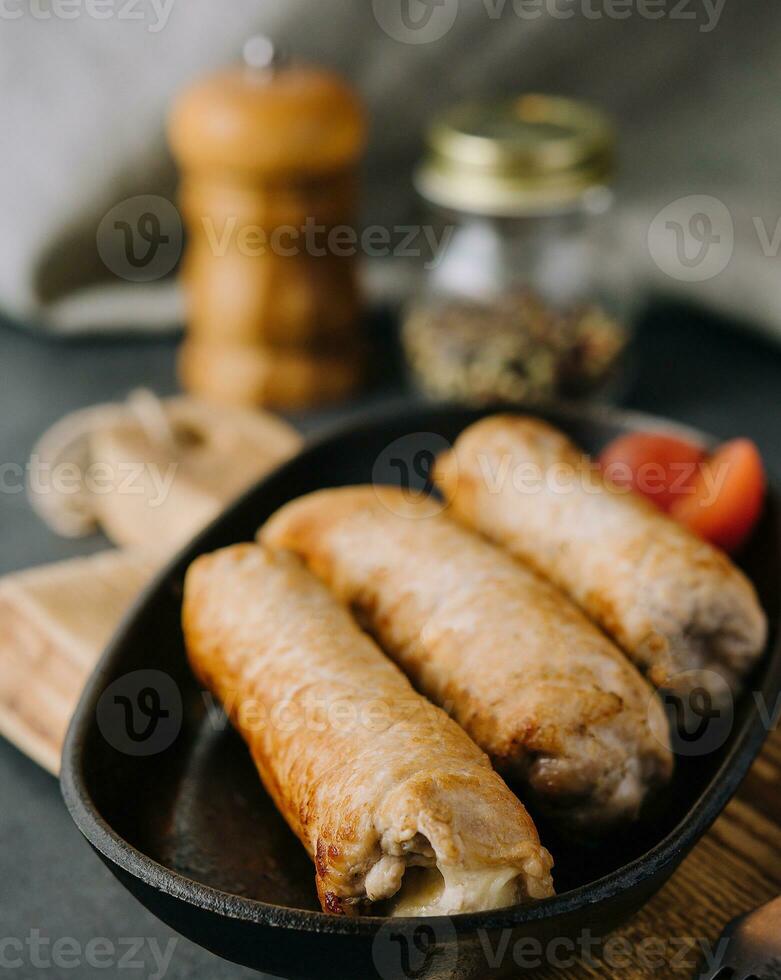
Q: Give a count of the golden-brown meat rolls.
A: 3